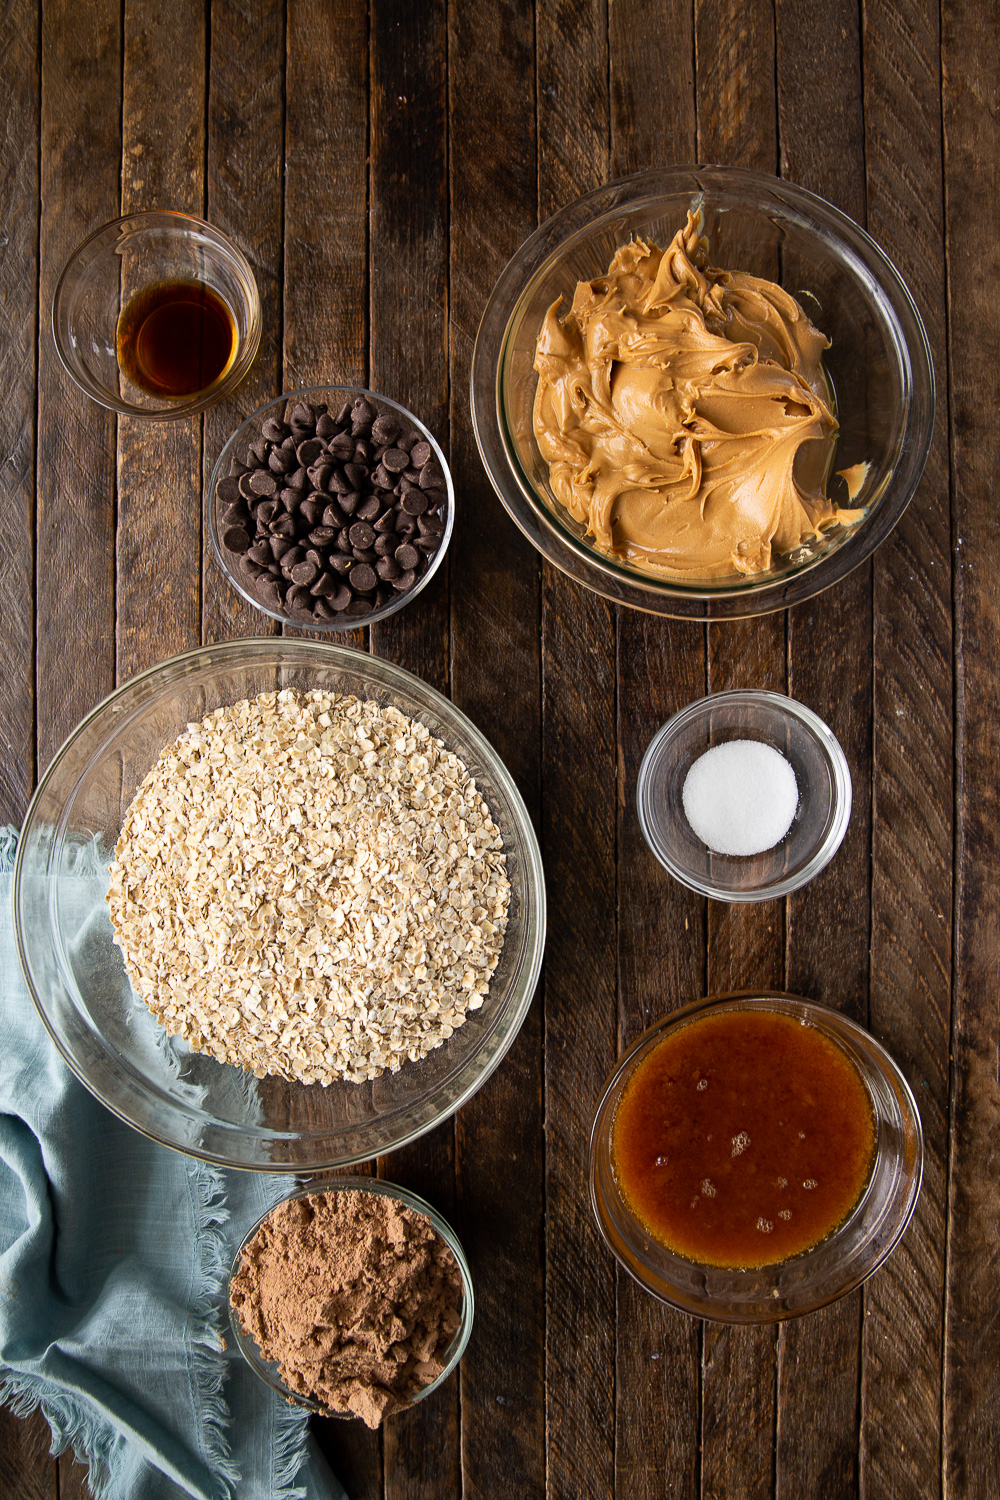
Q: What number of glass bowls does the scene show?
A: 7